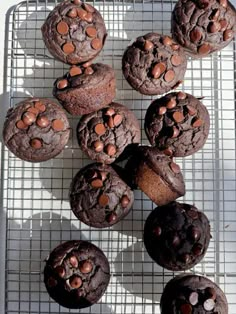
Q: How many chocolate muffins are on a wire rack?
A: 12